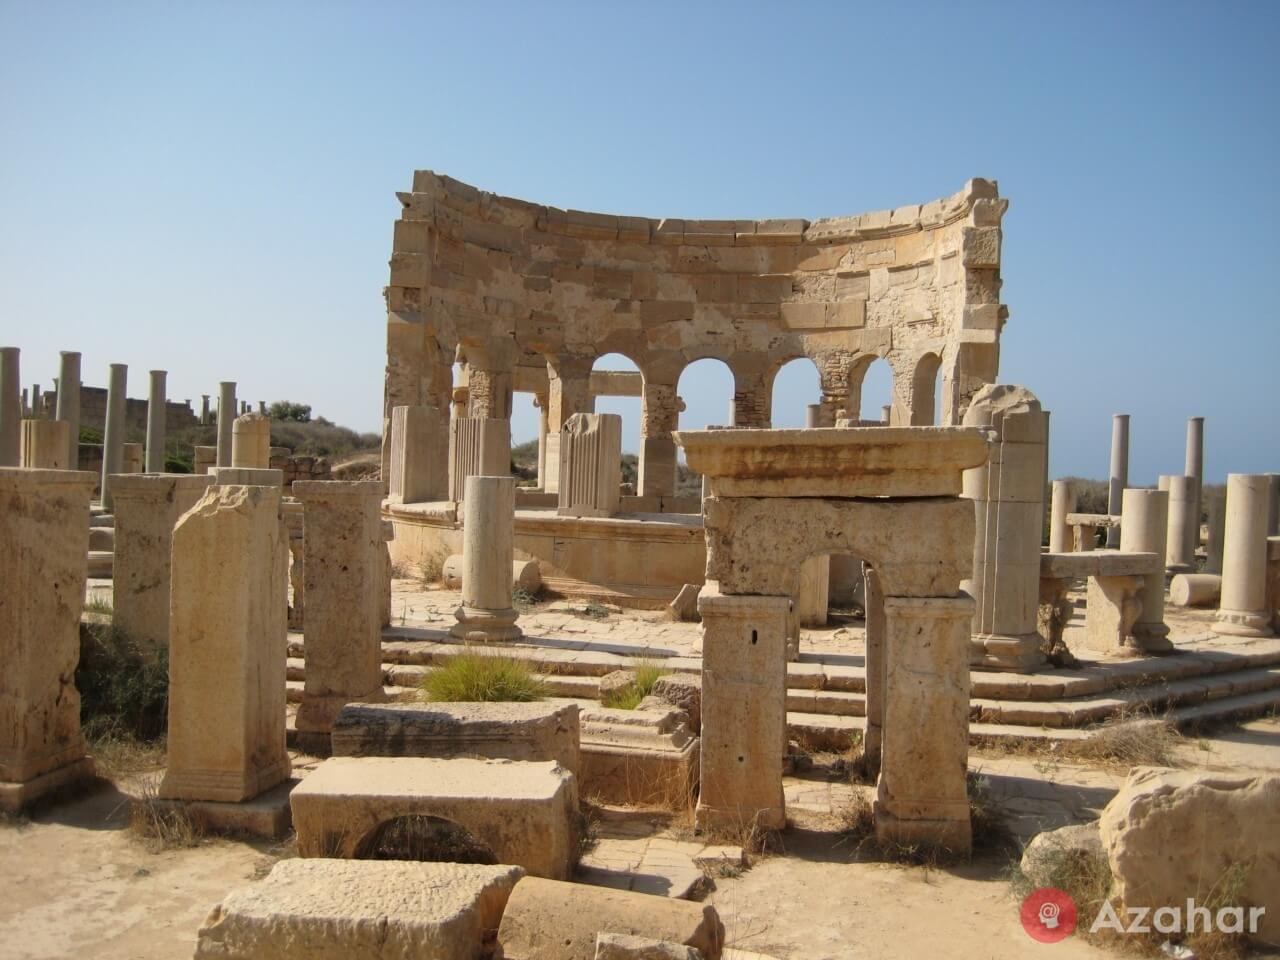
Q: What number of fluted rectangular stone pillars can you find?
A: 3